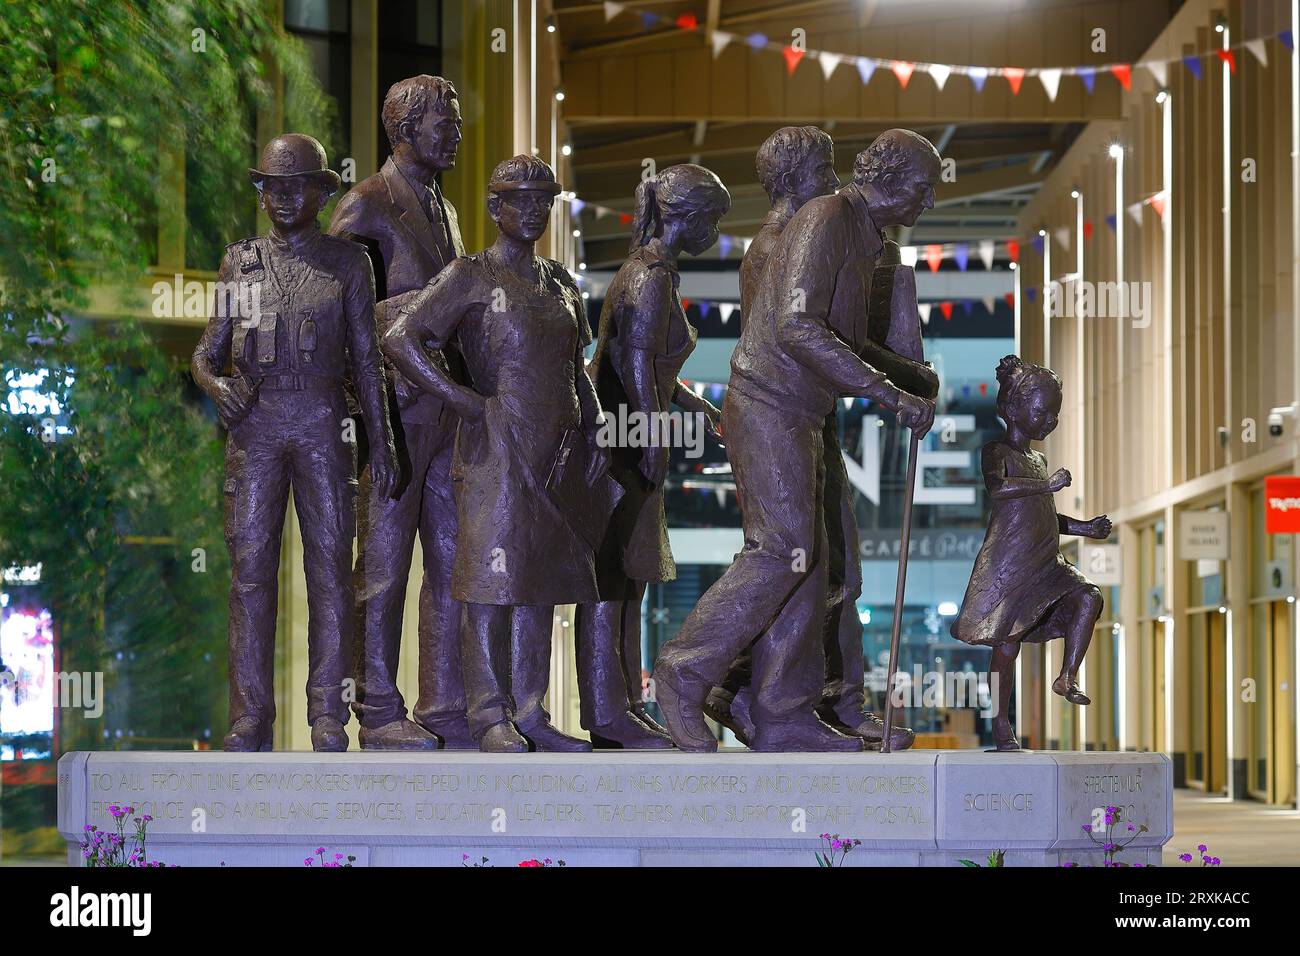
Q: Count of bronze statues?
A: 7